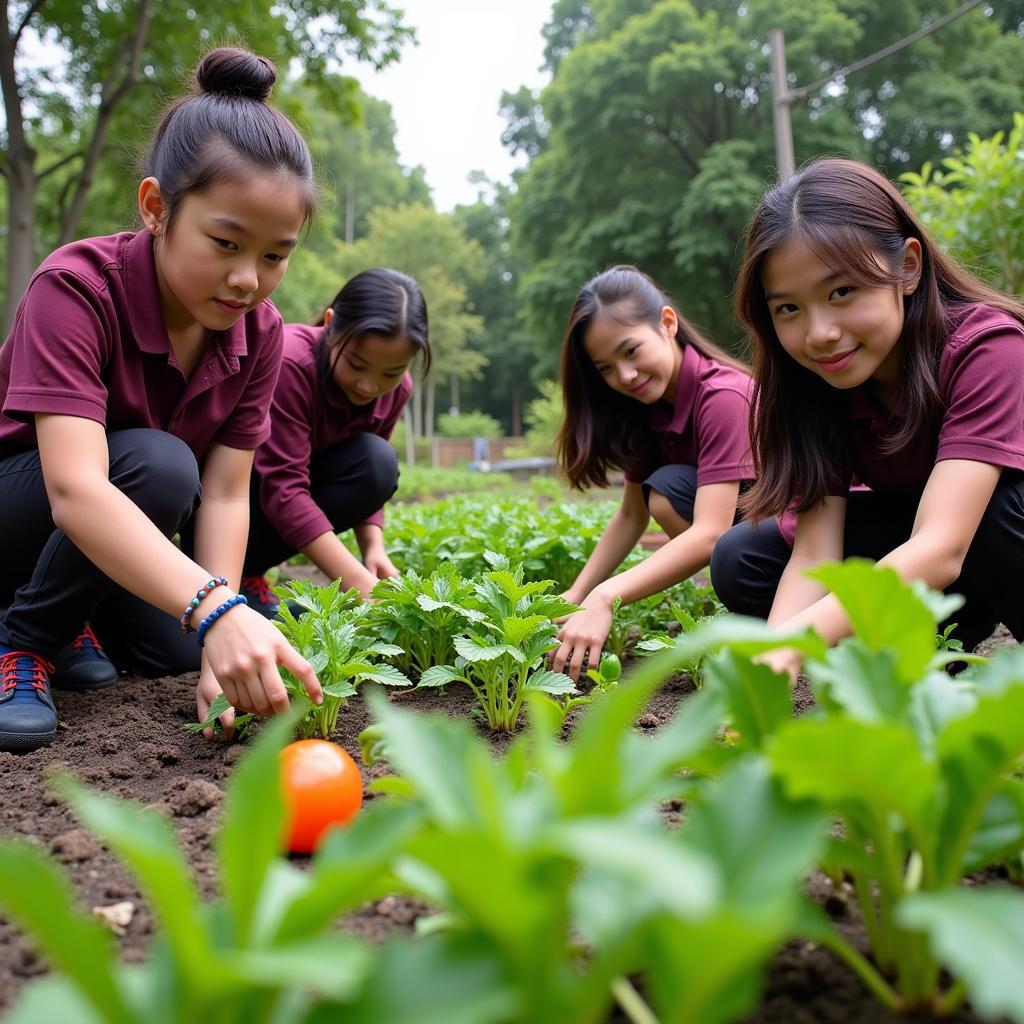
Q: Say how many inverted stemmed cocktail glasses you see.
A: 0